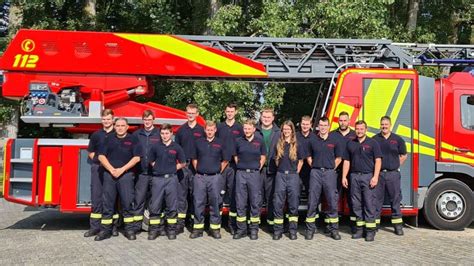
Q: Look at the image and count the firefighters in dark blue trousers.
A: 15